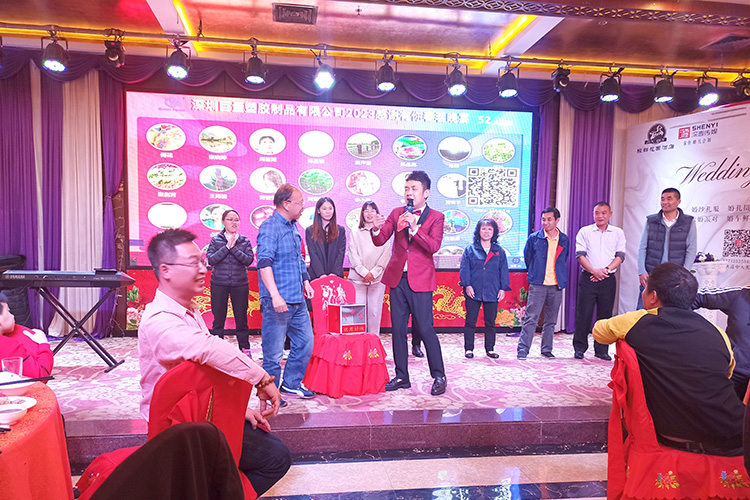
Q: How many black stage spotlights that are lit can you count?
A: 10